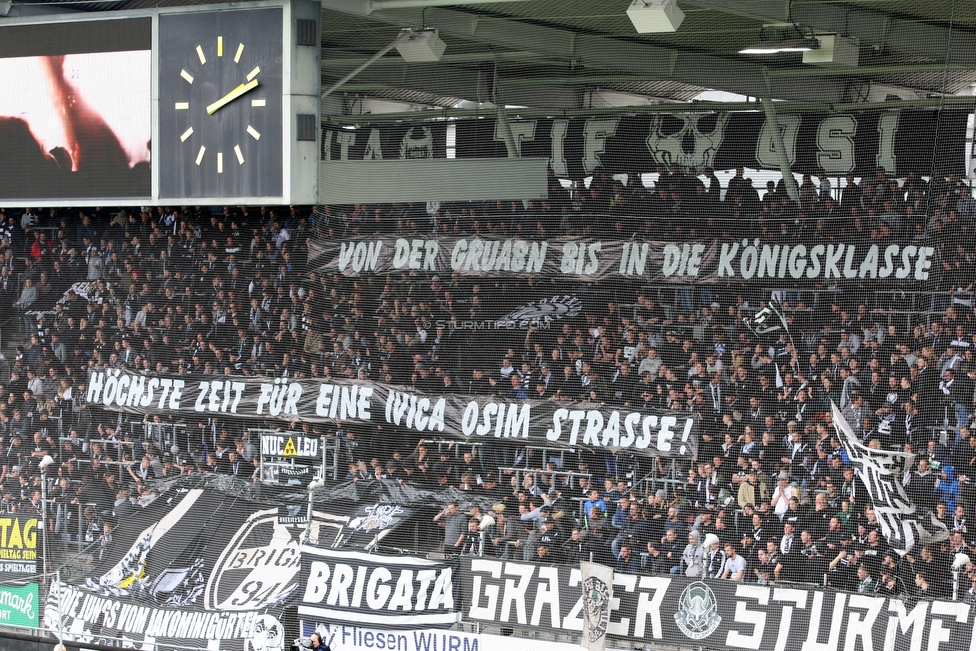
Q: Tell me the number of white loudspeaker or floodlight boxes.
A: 3